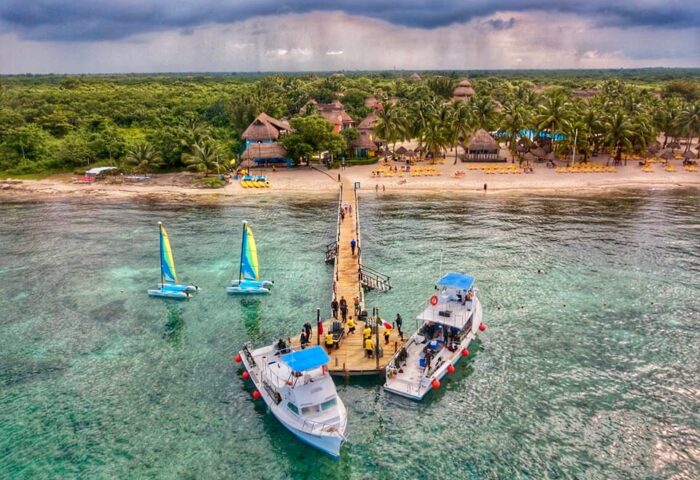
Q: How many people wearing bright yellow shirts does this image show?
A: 5